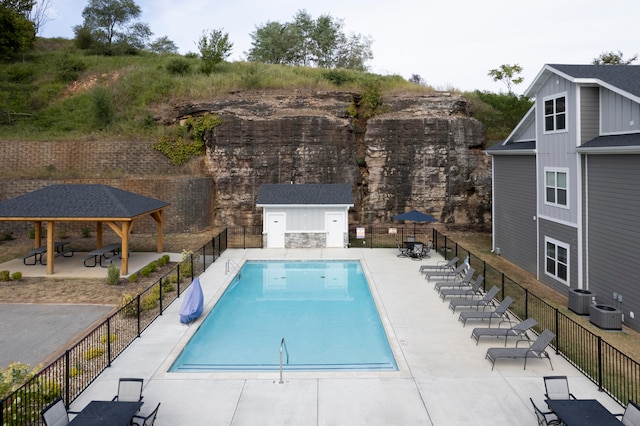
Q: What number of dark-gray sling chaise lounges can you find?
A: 8